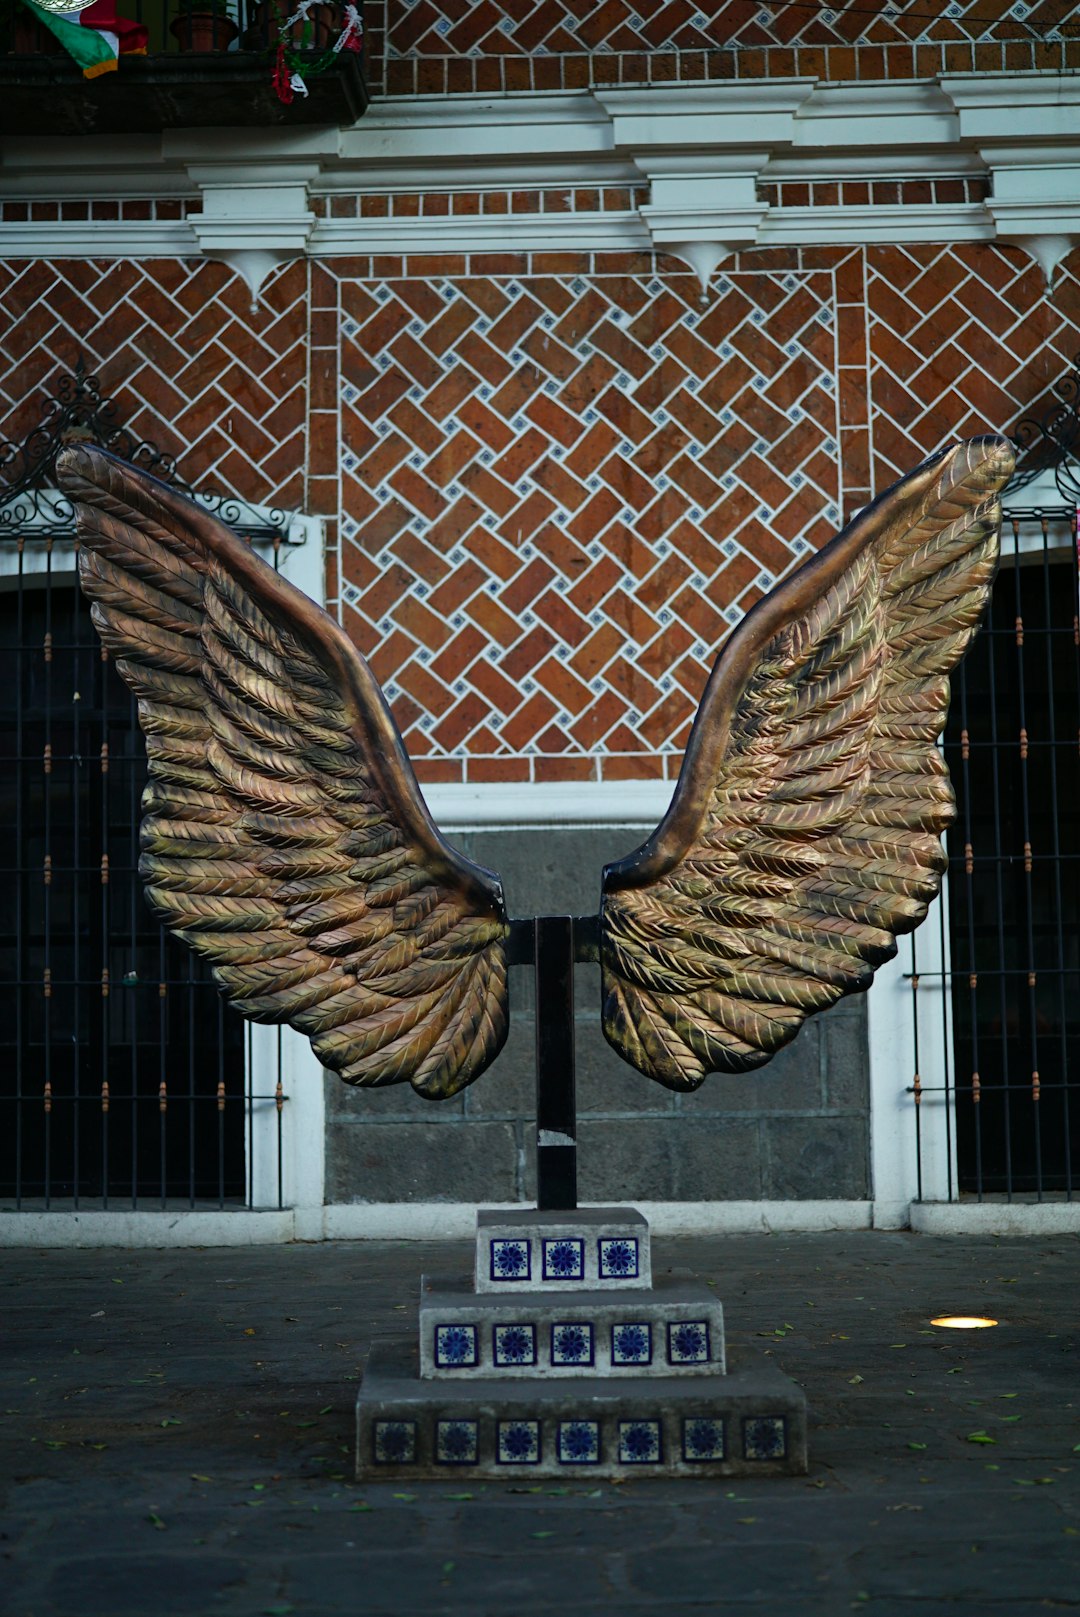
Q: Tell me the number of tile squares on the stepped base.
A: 15